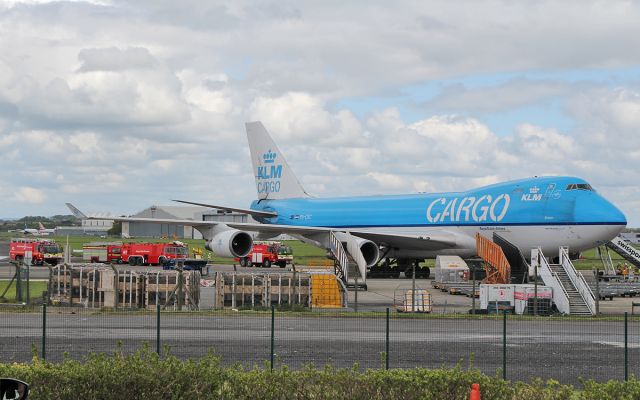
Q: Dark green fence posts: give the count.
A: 6